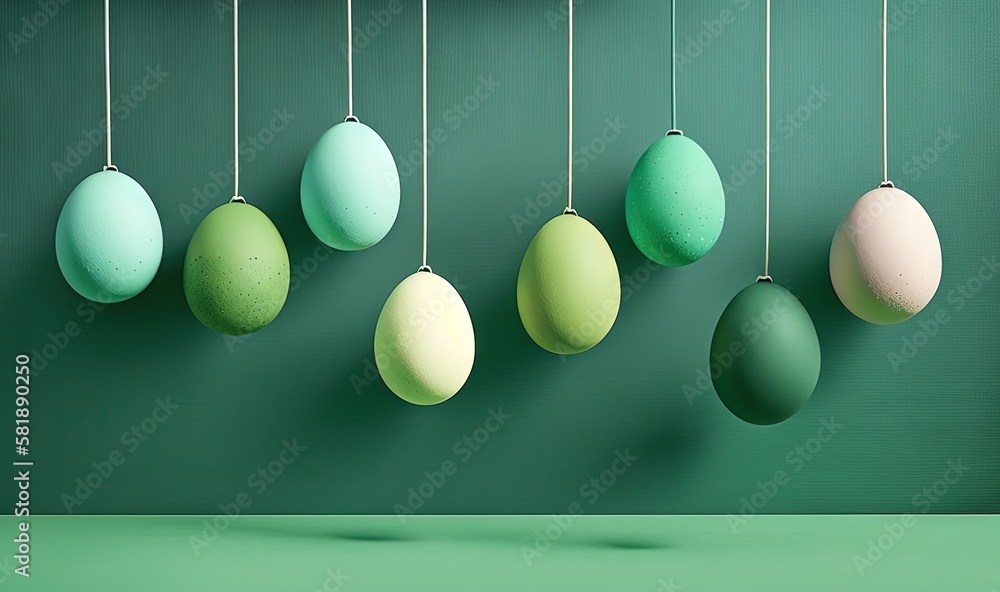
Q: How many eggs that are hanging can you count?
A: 8